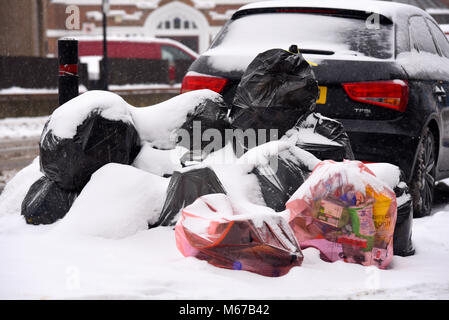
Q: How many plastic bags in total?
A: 10